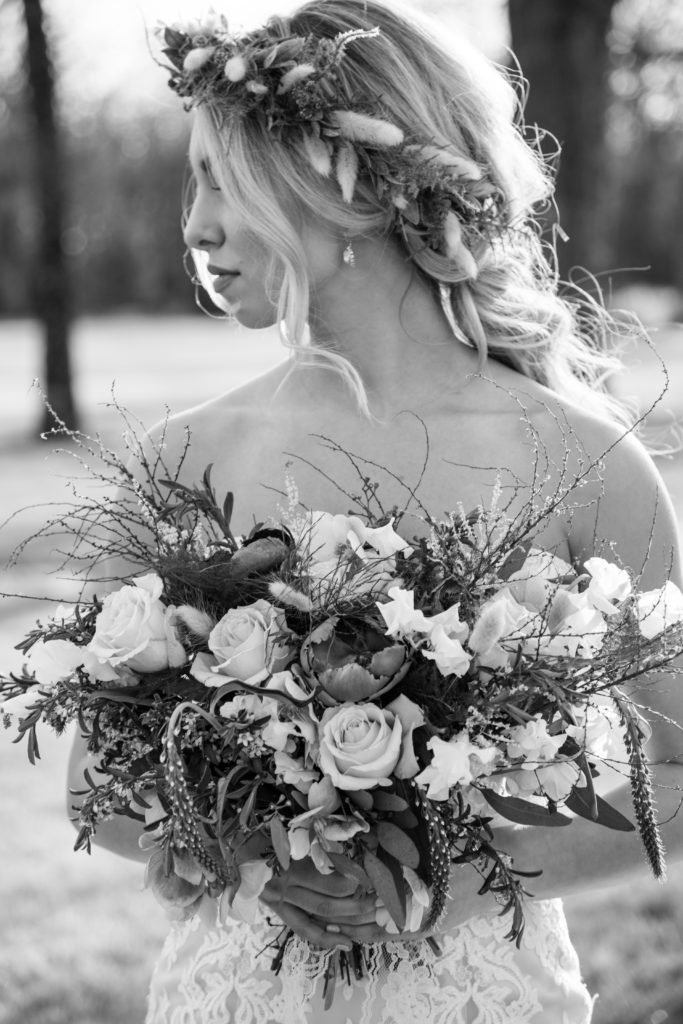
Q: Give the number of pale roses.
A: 3